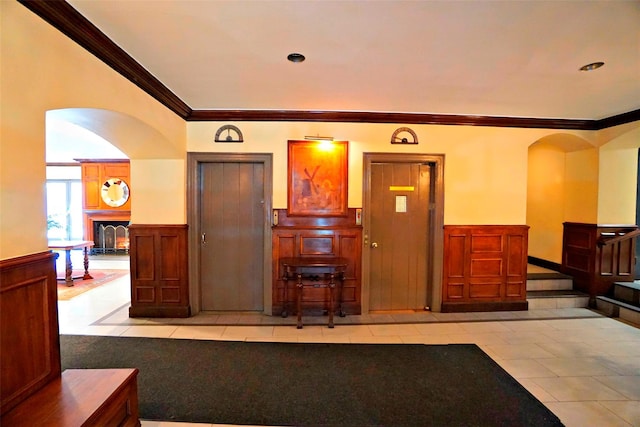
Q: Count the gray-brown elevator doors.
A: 2